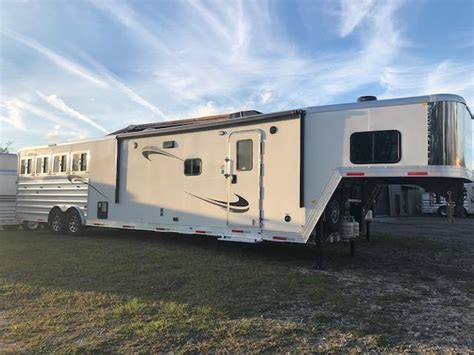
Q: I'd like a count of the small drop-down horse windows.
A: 4